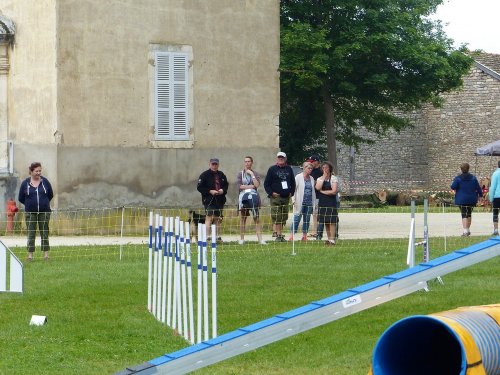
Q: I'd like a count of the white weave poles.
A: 12